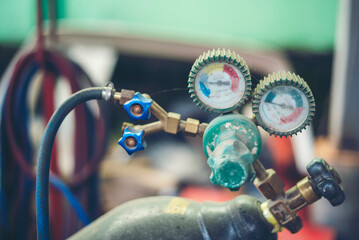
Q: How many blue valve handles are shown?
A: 2